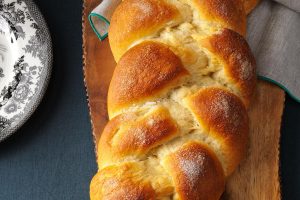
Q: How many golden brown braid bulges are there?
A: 8